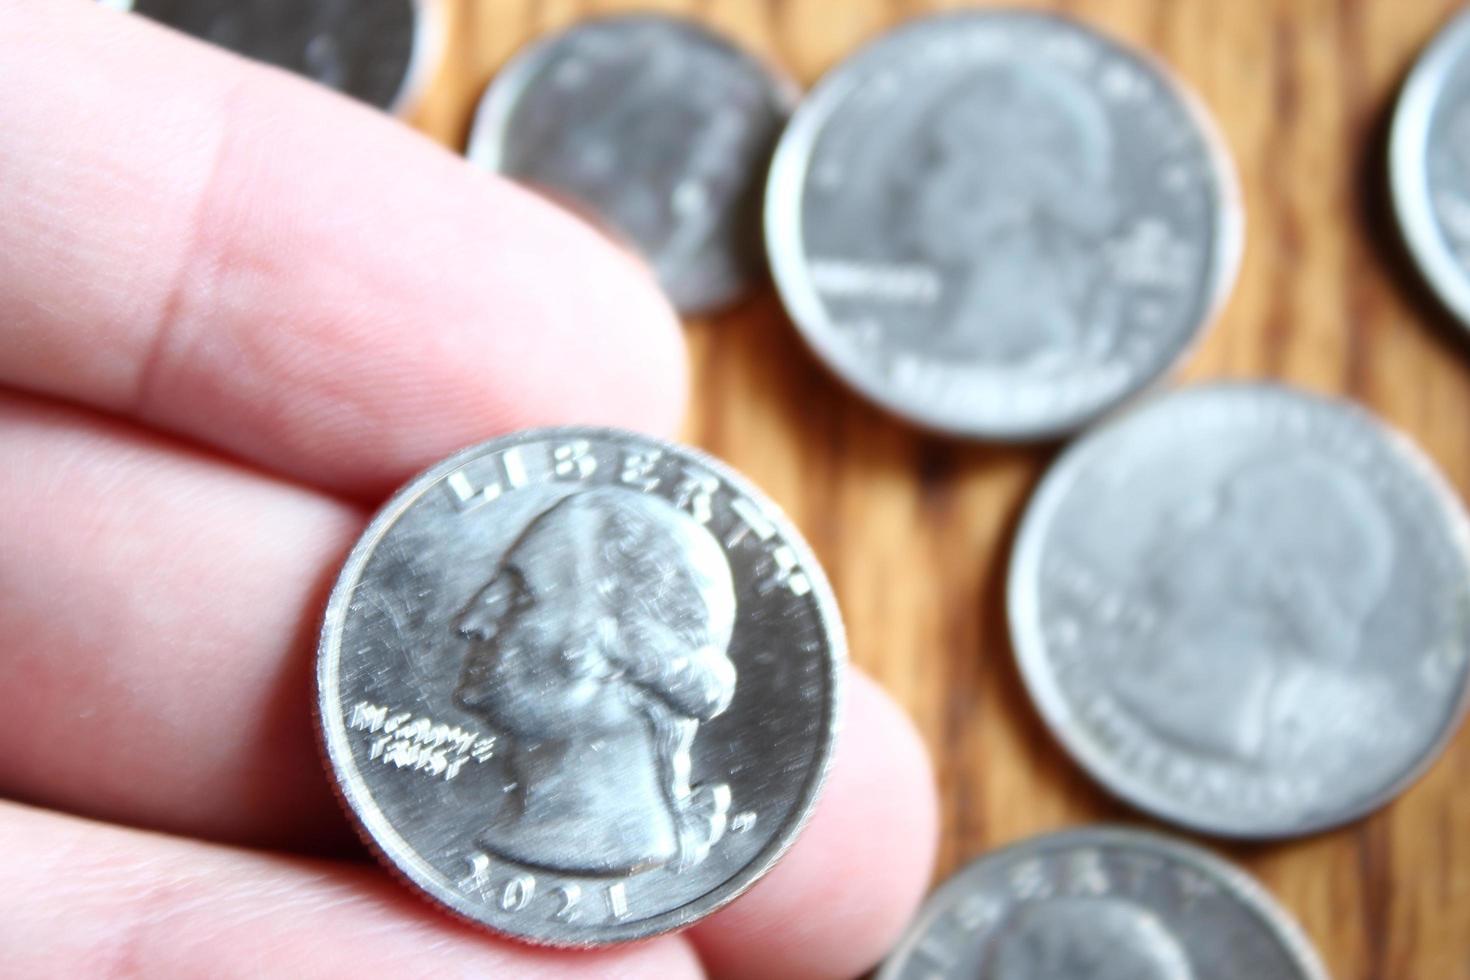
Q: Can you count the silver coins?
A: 7